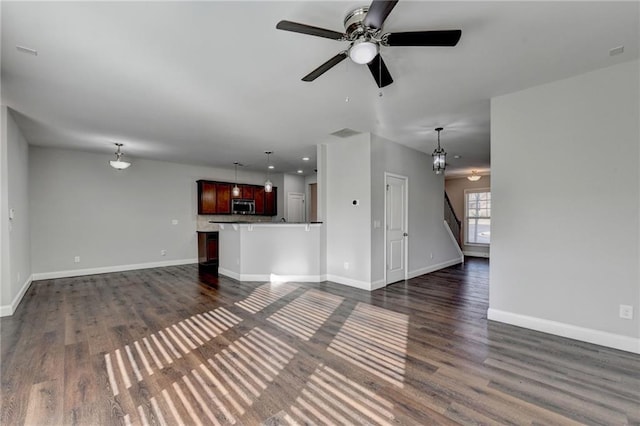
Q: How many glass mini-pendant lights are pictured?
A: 2